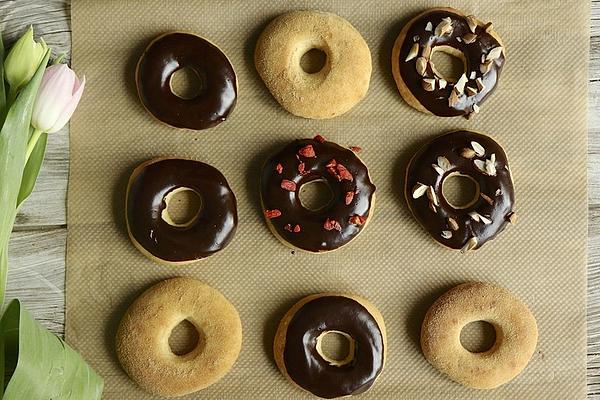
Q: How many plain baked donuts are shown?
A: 3